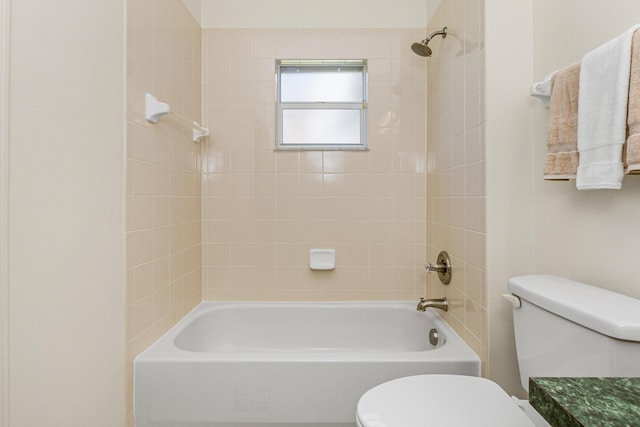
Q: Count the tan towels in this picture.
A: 2